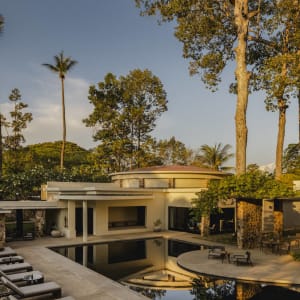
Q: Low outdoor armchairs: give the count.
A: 2